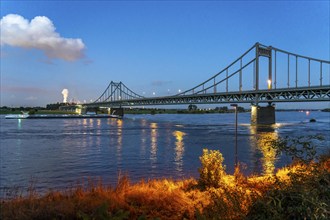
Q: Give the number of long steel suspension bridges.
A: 1